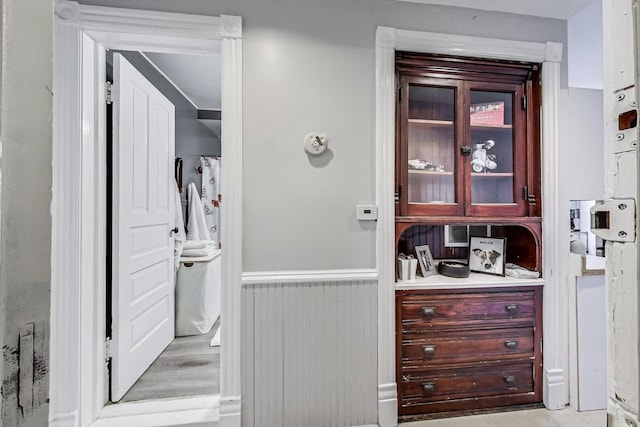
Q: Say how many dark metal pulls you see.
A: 6